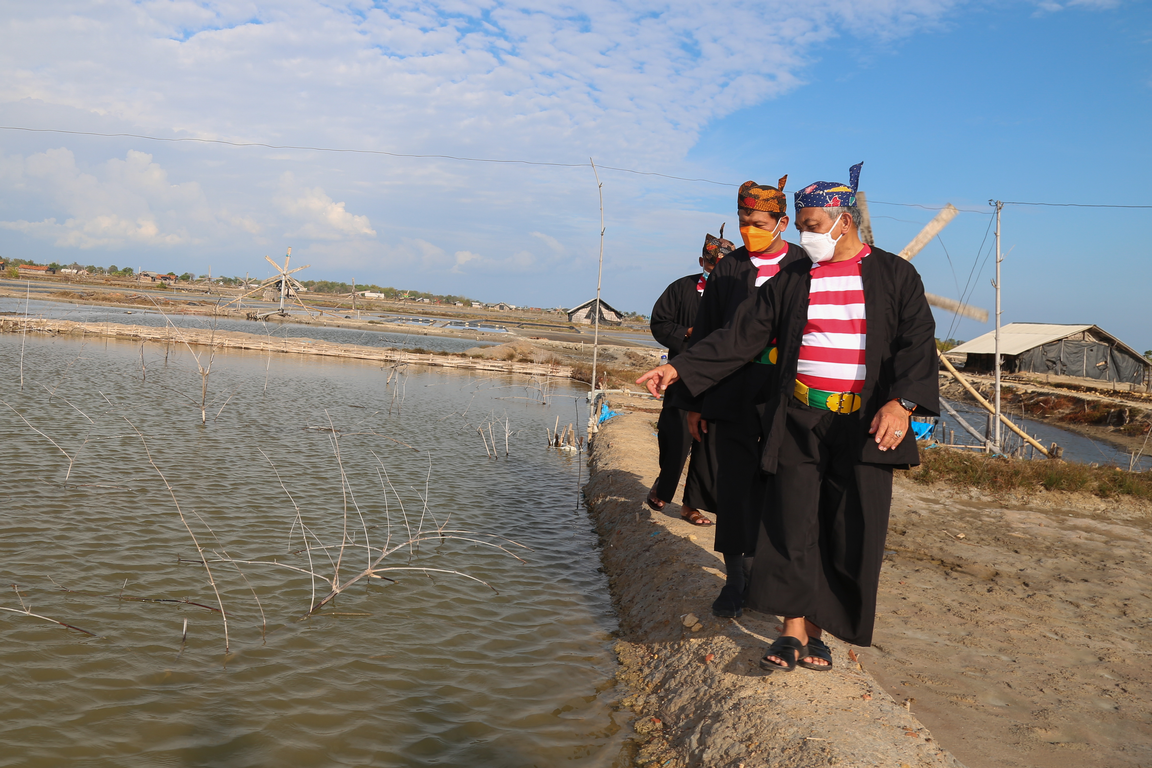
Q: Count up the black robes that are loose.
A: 3